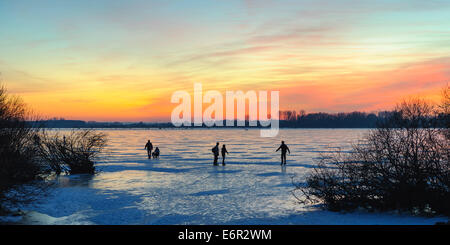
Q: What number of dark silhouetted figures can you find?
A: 5